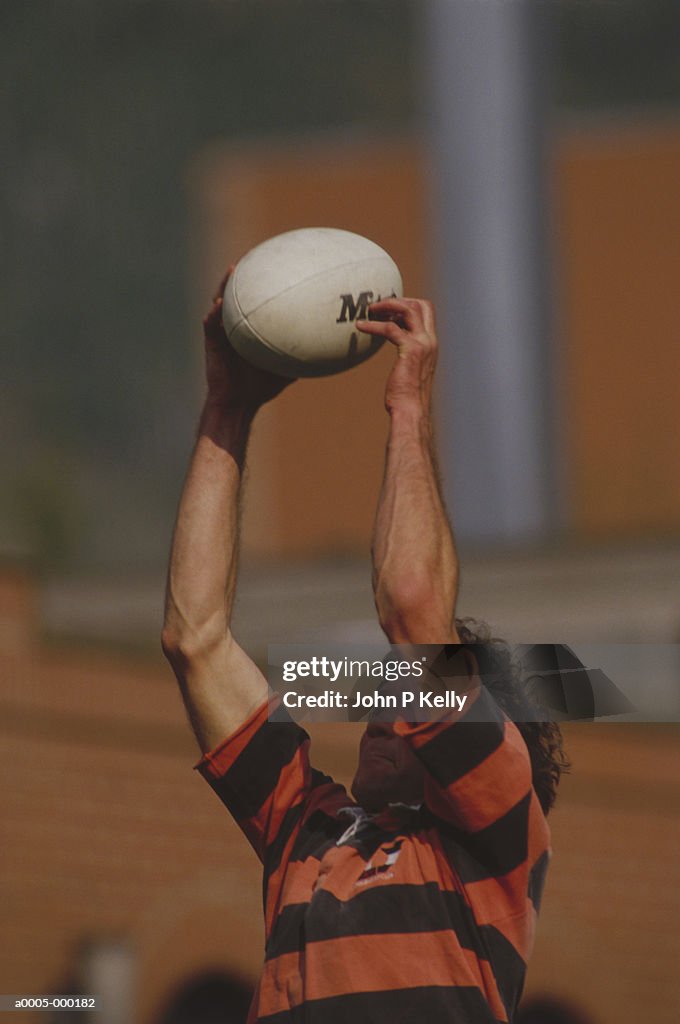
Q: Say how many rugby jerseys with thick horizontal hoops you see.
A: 1